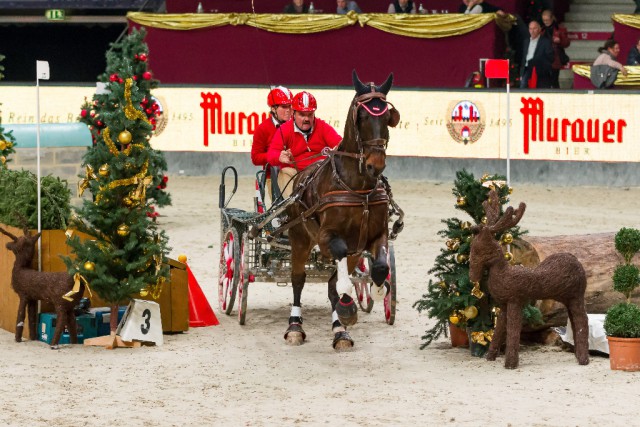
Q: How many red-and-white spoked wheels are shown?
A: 4